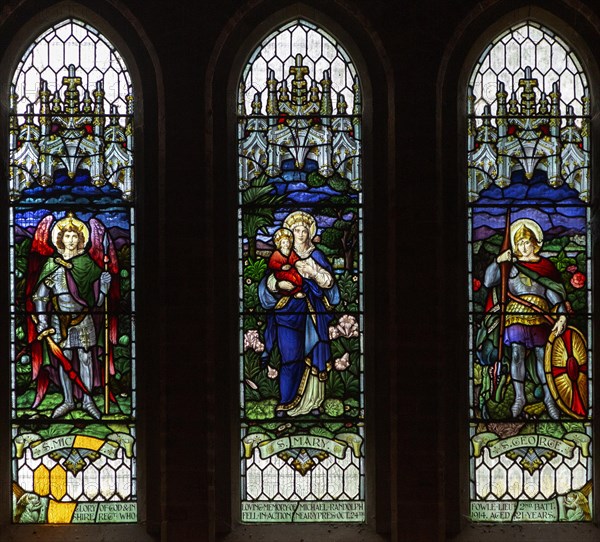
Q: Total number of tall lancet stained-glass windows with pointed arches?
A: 3